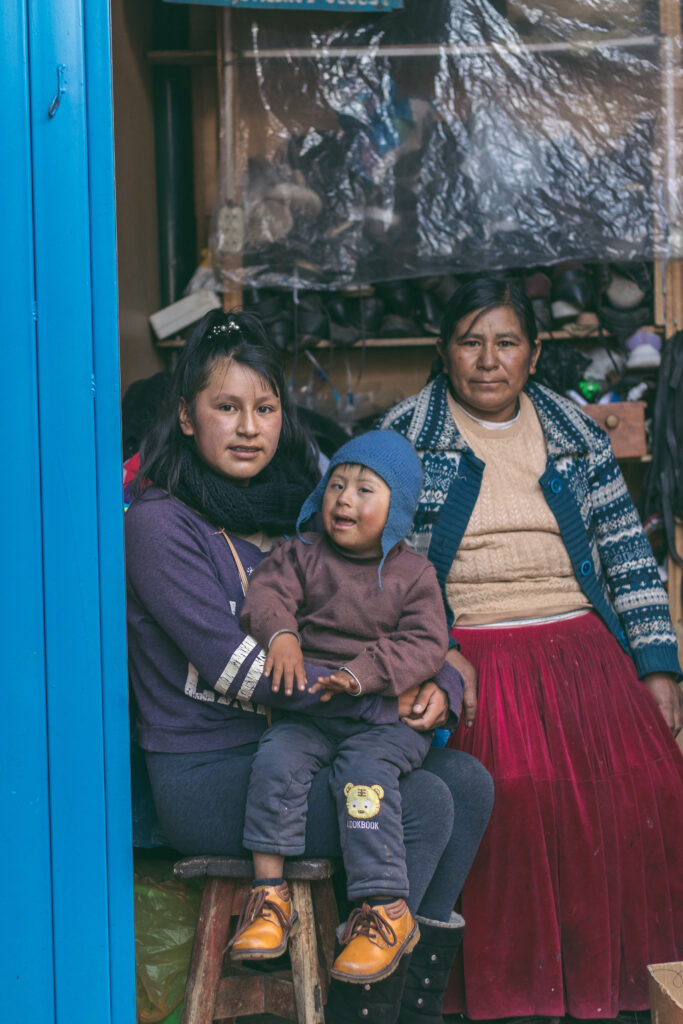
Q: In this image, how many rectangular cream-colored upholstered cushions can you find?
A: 0